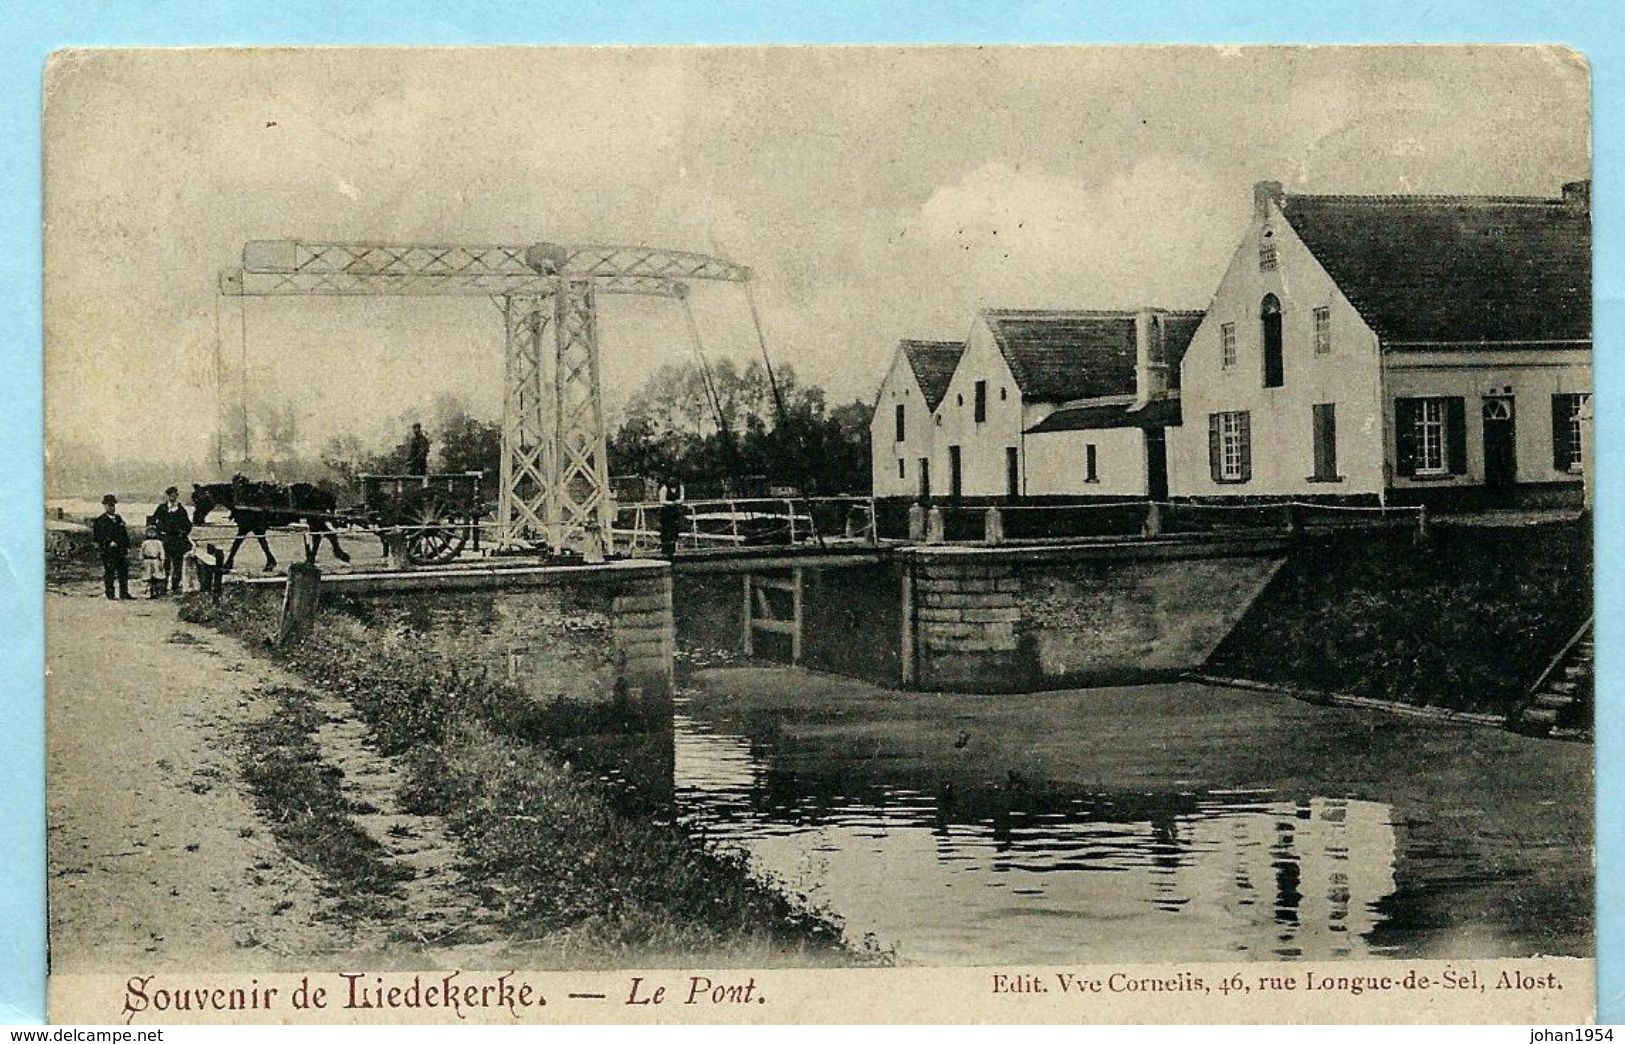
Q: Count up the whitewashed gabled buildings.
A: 3